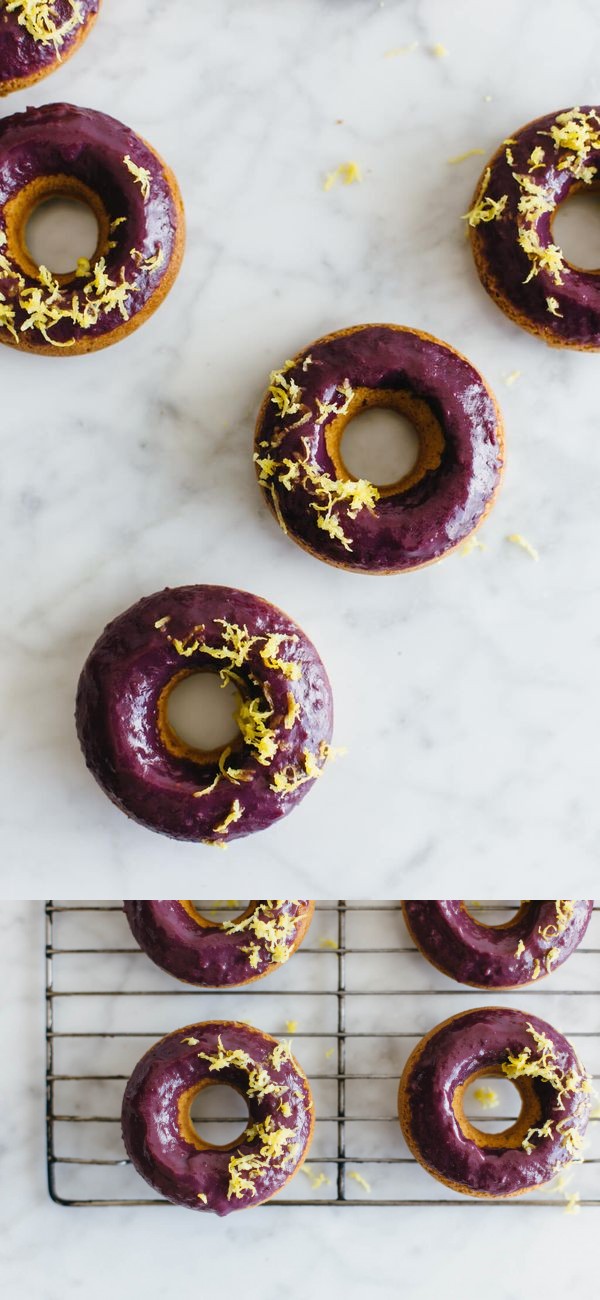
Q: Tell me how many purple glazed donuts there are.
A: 9